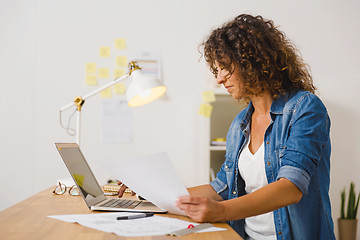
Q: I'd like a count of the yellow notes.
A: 11